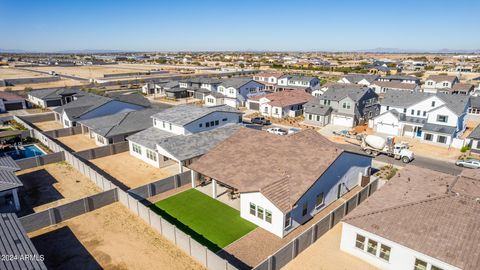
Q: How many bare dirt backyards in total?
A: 6